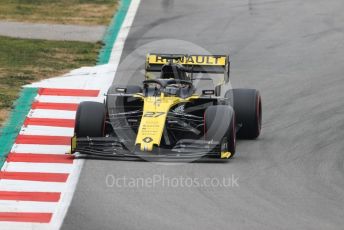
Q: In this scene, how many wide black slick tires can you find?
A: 4